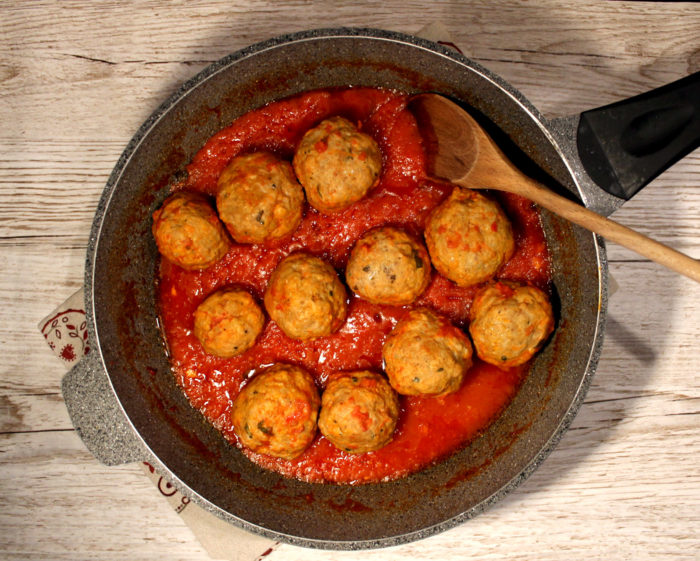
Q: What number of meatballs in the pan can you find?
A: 11